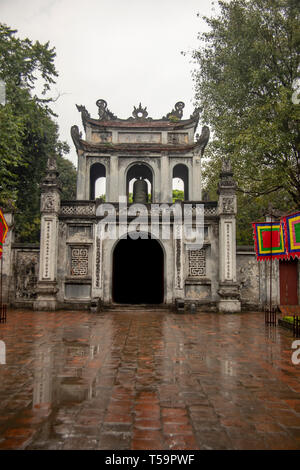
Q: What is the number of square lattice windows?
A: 2